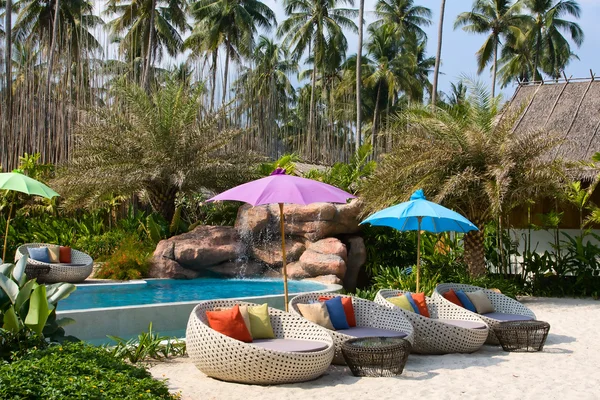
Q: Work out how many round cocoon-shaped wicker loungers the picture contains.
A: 5